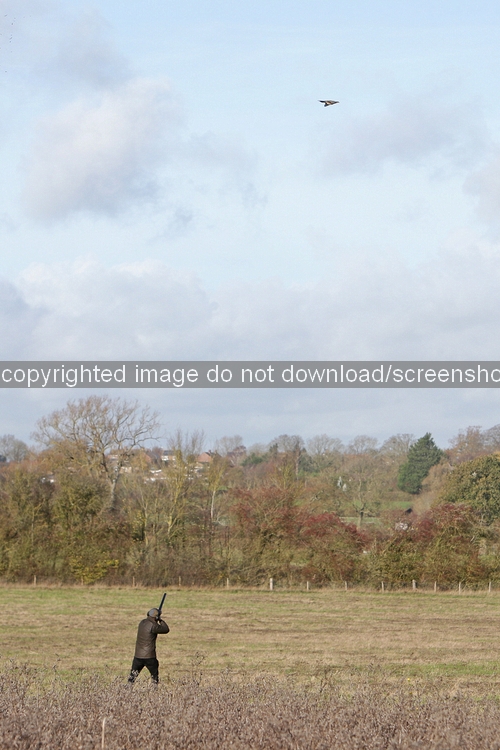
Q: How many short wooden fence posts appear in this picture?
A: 13